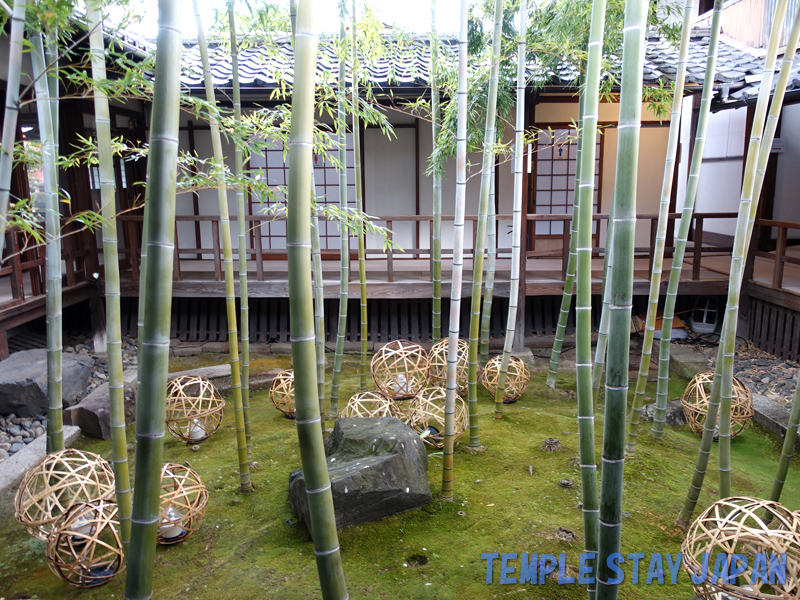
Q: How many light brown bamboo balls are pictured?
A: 12